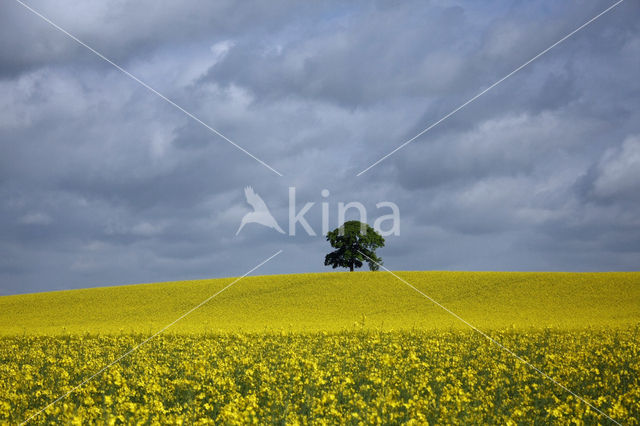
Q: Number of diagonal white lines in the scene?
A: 4